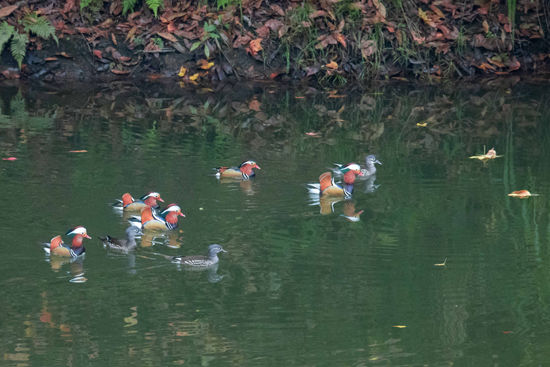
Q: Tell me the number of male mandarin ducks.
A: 5